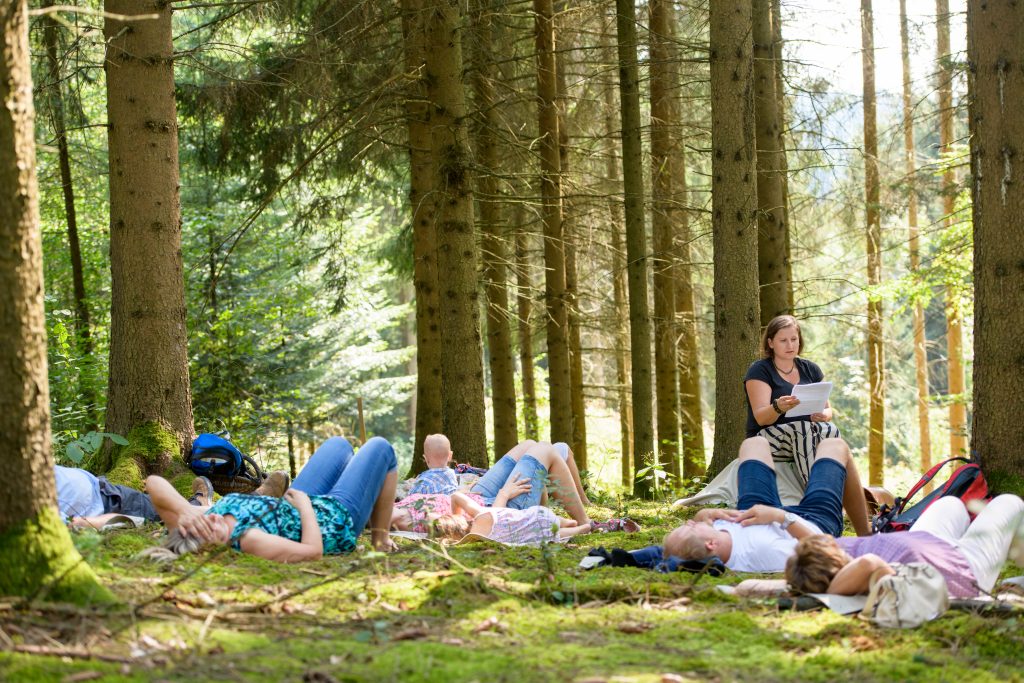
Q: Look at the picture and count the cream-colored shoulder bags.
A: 1